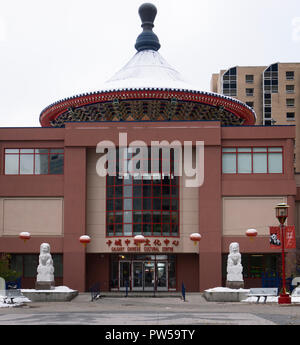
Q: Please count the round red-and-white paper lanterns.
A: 5